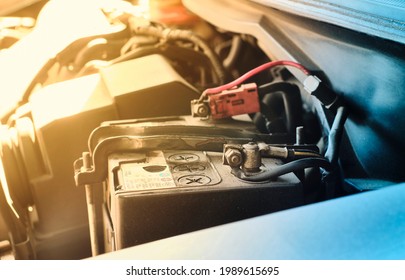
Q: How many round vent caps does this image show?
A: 3